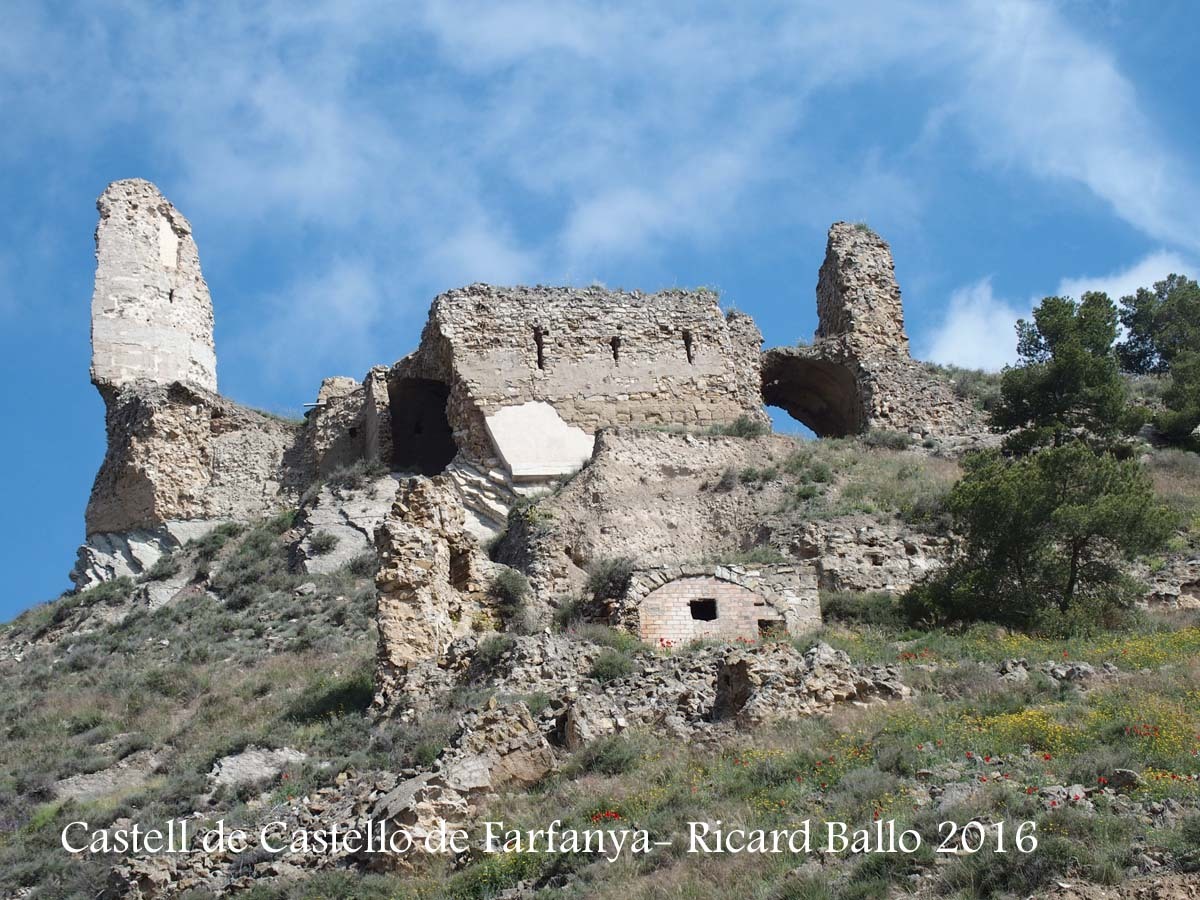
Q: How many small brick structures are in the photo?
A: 1